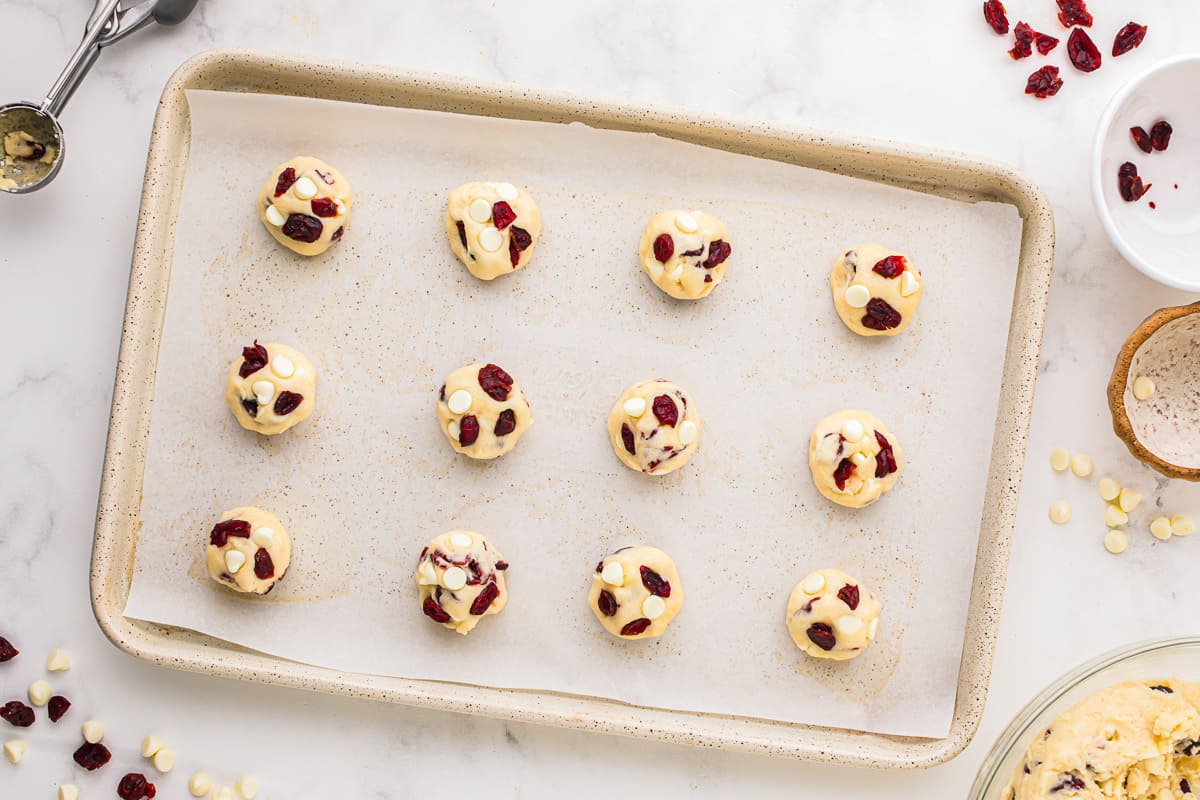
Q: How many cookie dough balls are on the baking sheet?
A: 12